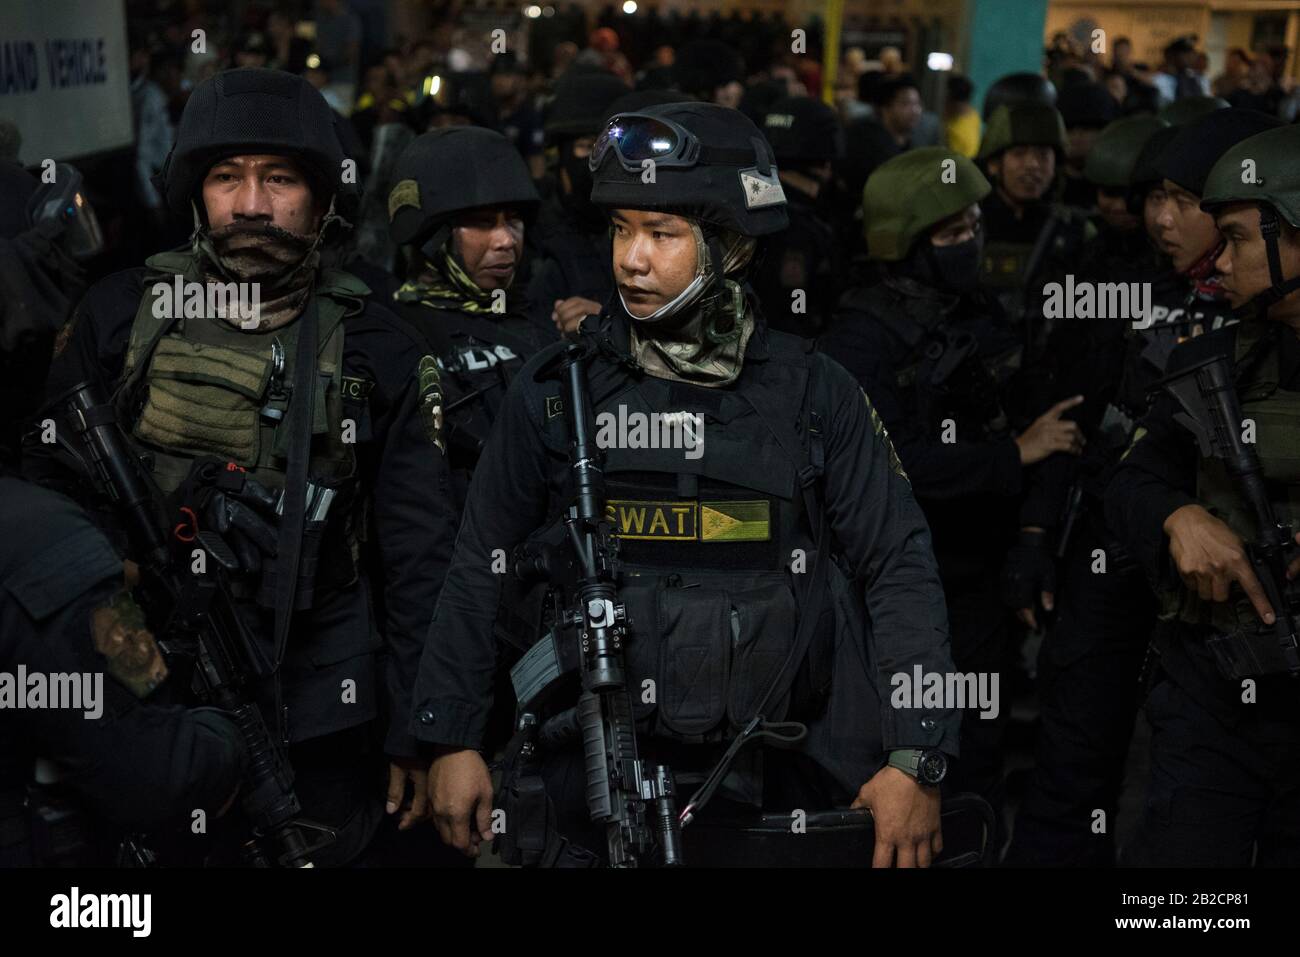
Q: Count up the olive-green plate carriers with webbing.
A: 2